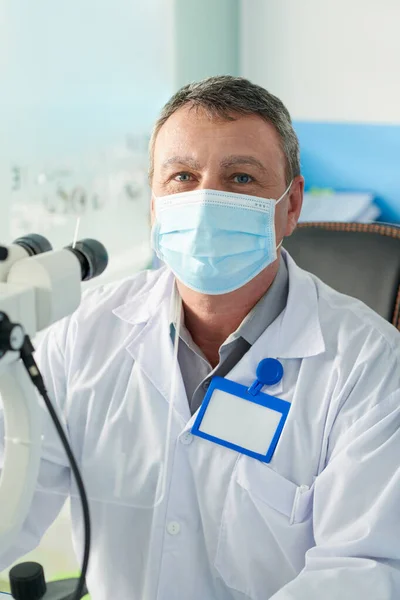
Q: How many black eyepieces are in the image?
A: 2